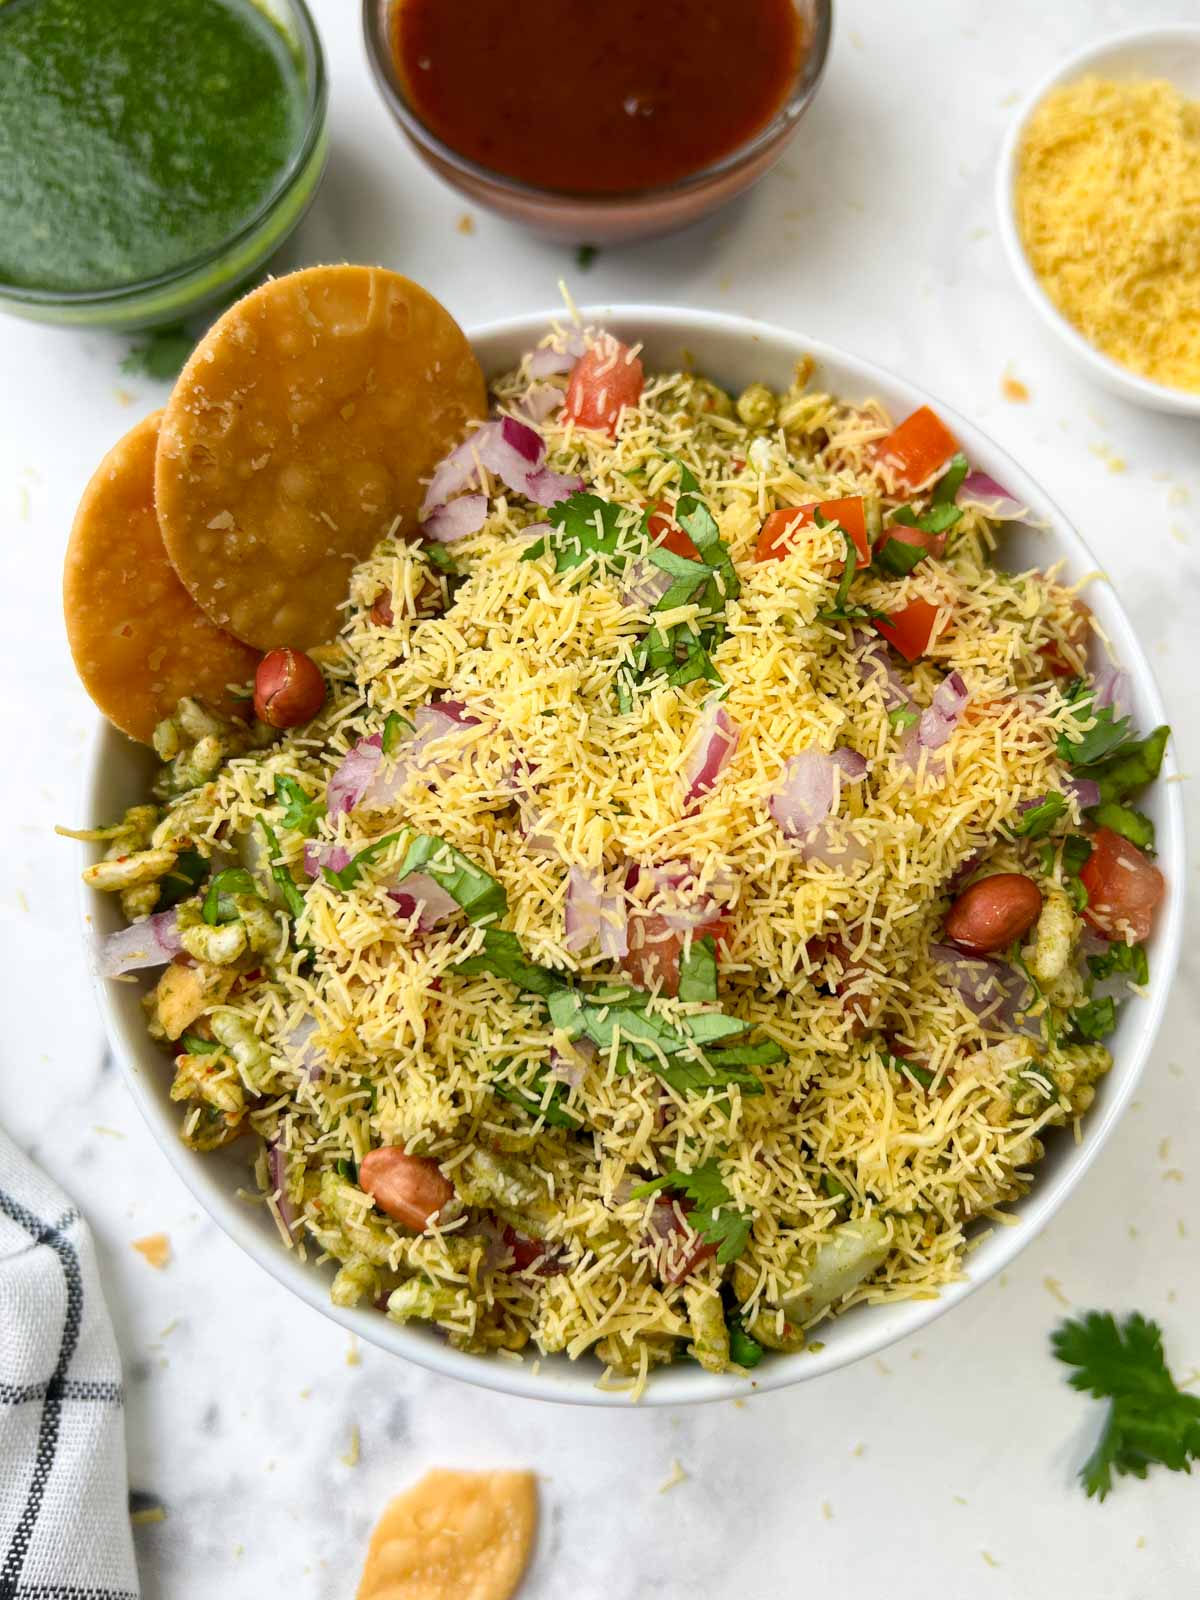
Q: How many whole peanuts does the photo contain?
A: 3